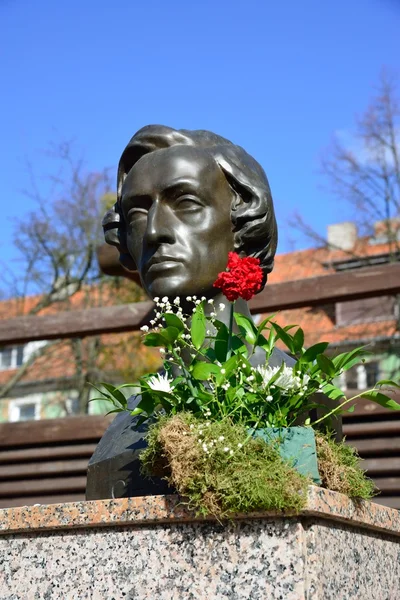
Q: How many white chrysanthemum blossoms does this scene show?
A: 2